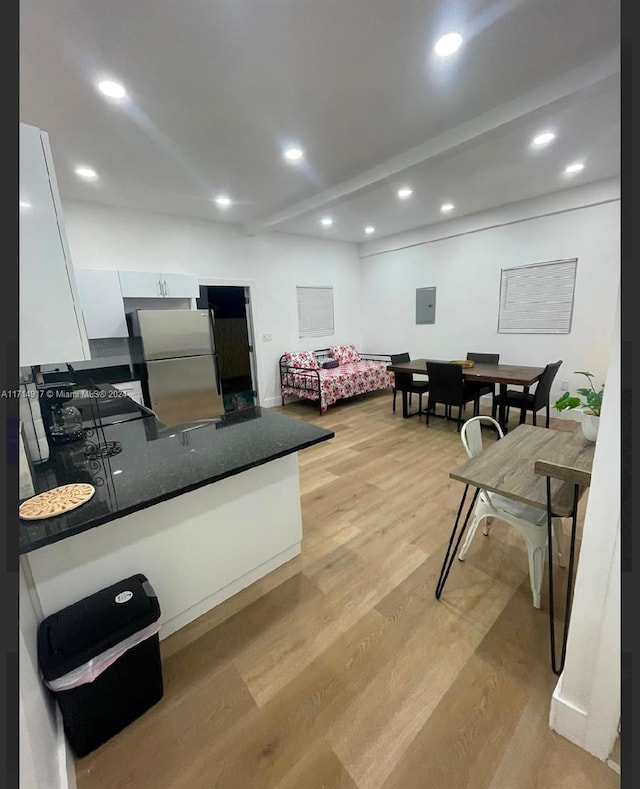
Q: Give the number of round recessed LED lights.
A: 11